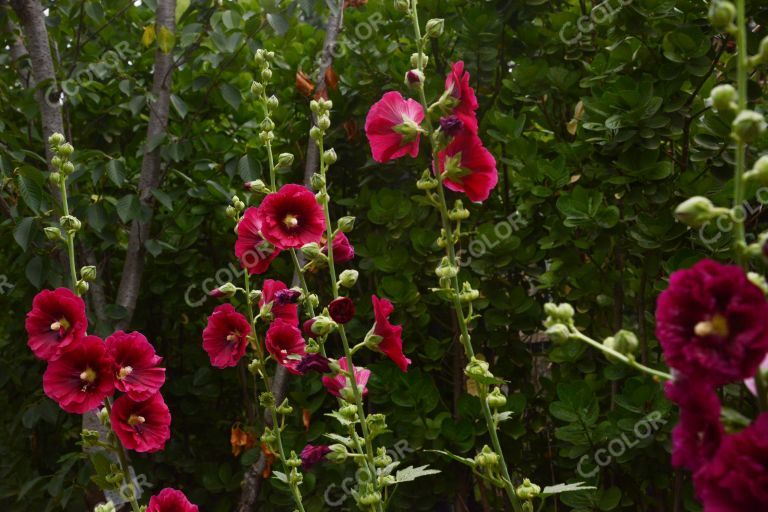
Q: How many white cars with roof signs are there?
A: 0